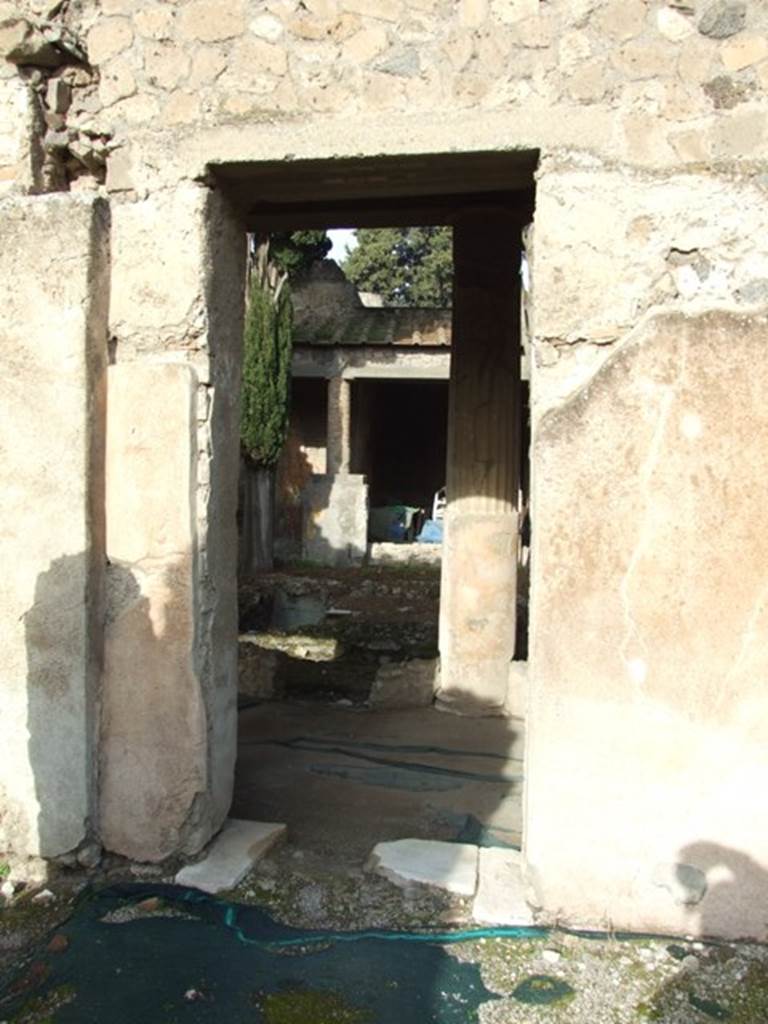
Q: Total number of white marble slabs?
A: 3